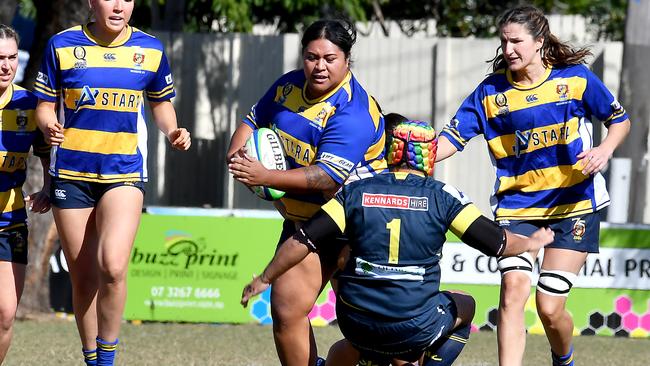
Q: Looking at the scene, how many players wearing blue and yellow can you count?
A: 4